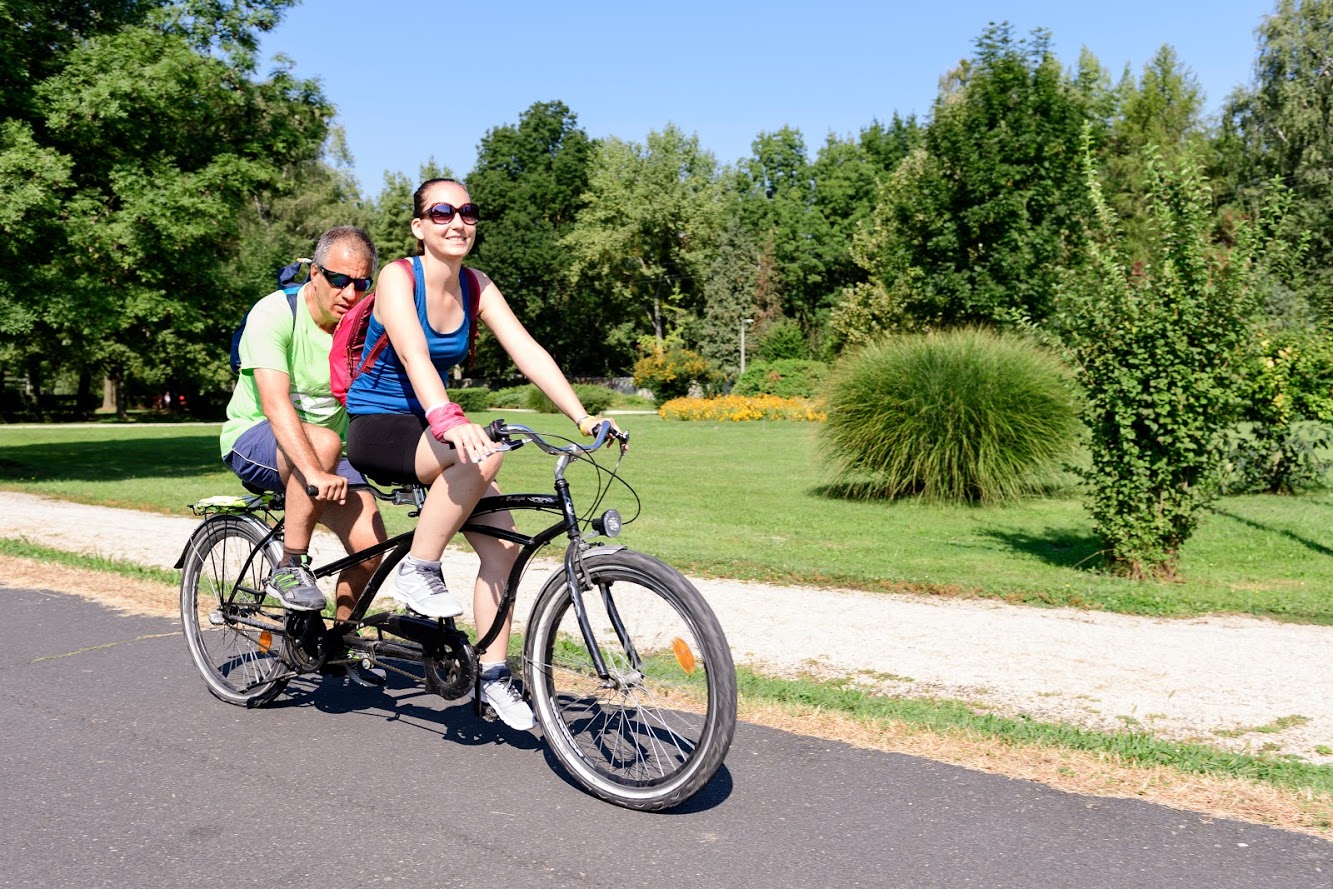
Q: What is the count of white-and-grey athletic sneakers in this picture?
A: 2